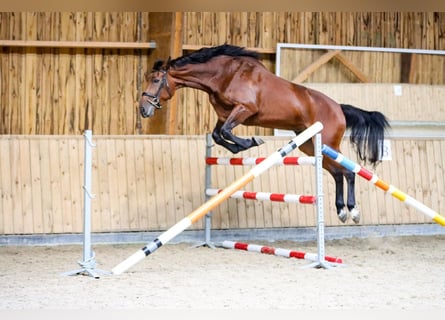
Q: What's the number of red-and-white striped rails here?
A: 3